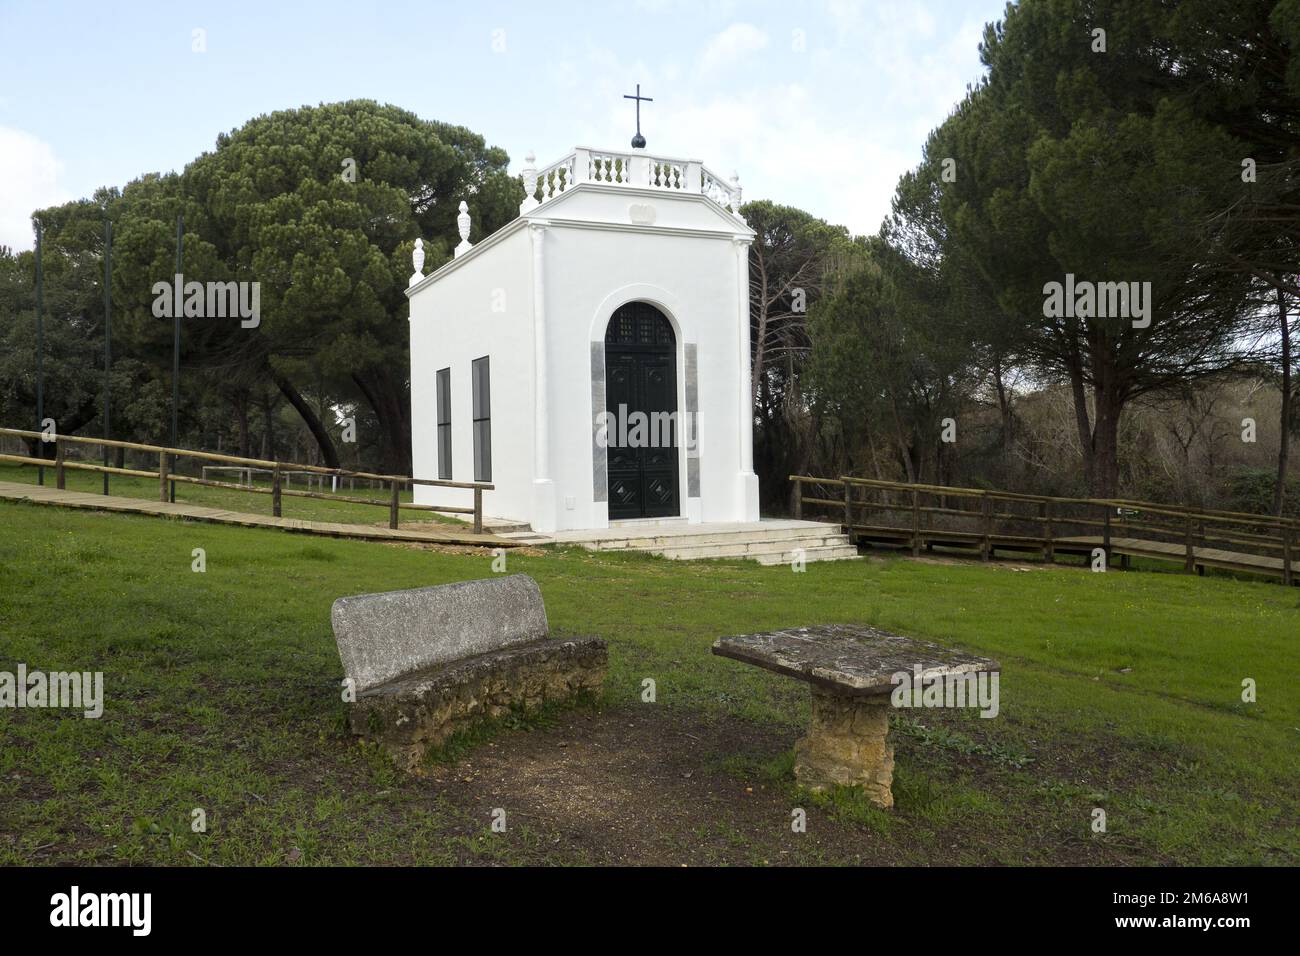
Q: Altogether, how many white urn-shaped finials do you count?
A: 4